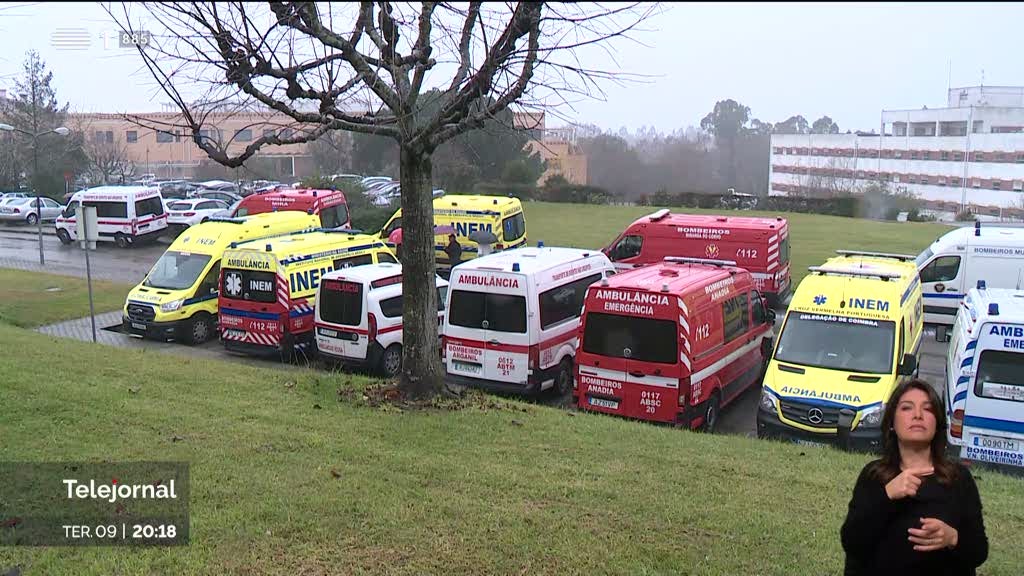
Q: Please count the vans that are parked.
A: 12